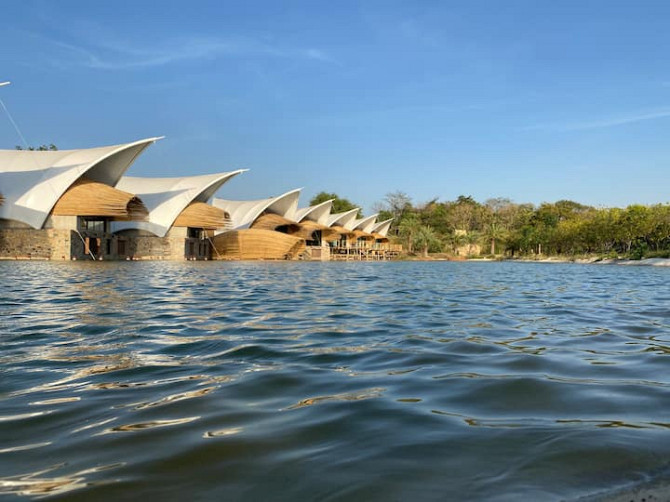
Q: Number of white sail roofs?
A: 7